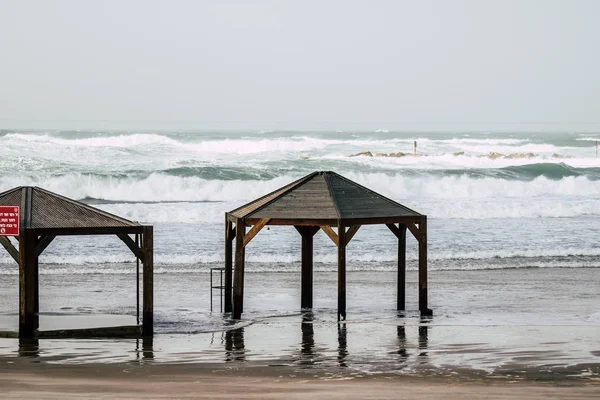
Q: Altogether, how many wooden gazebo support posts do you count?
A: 8